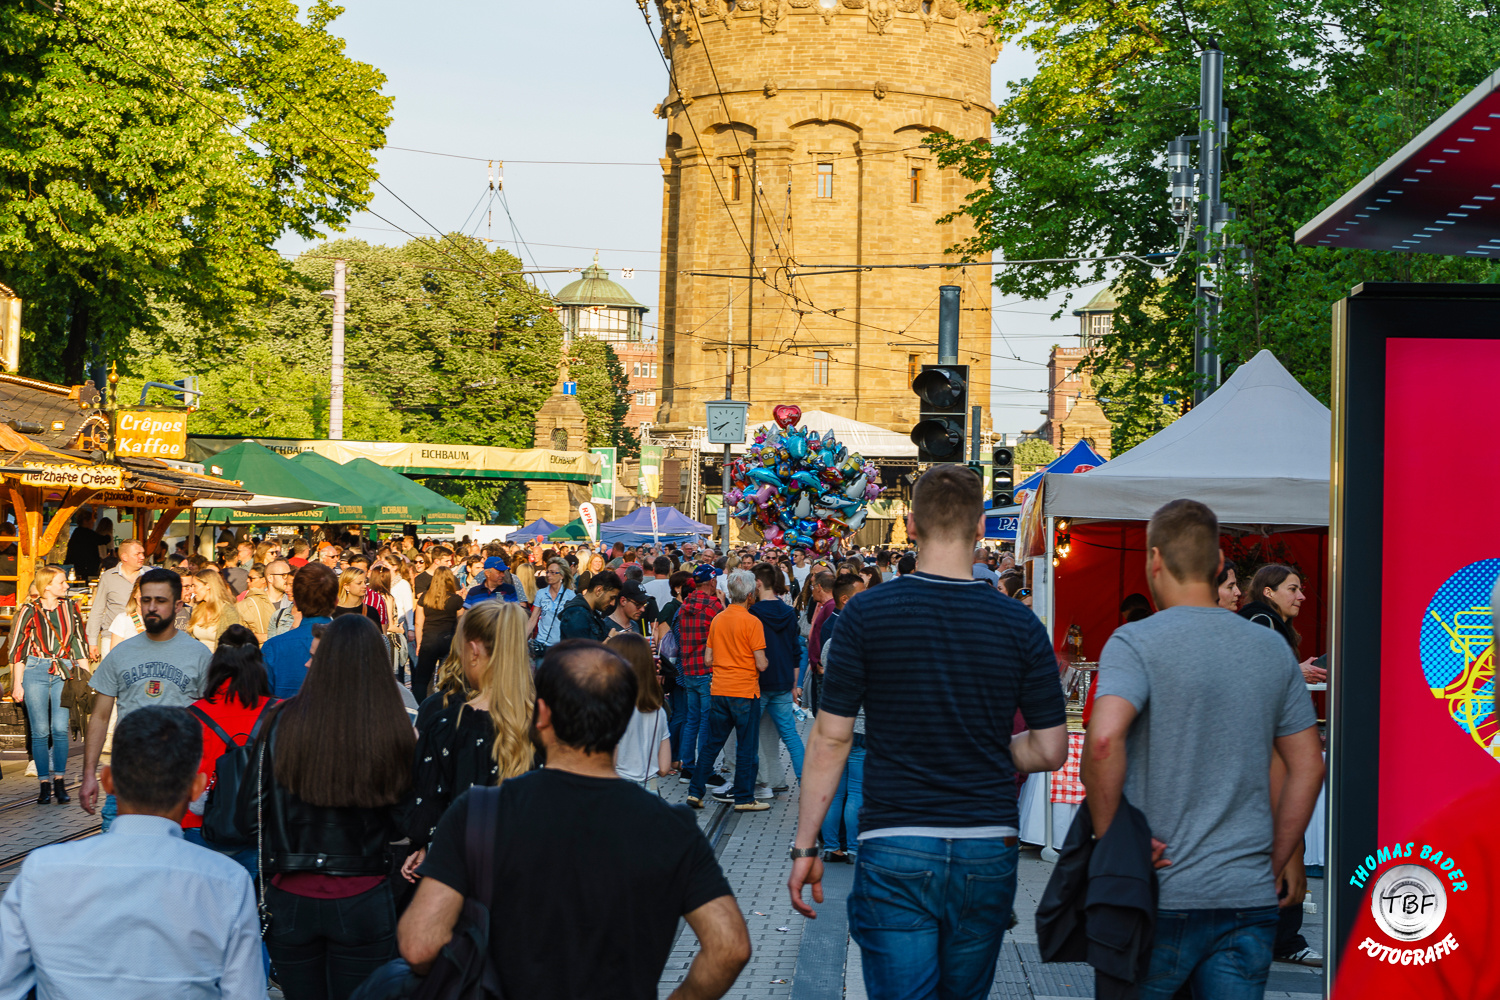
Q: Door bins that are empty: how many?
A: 0